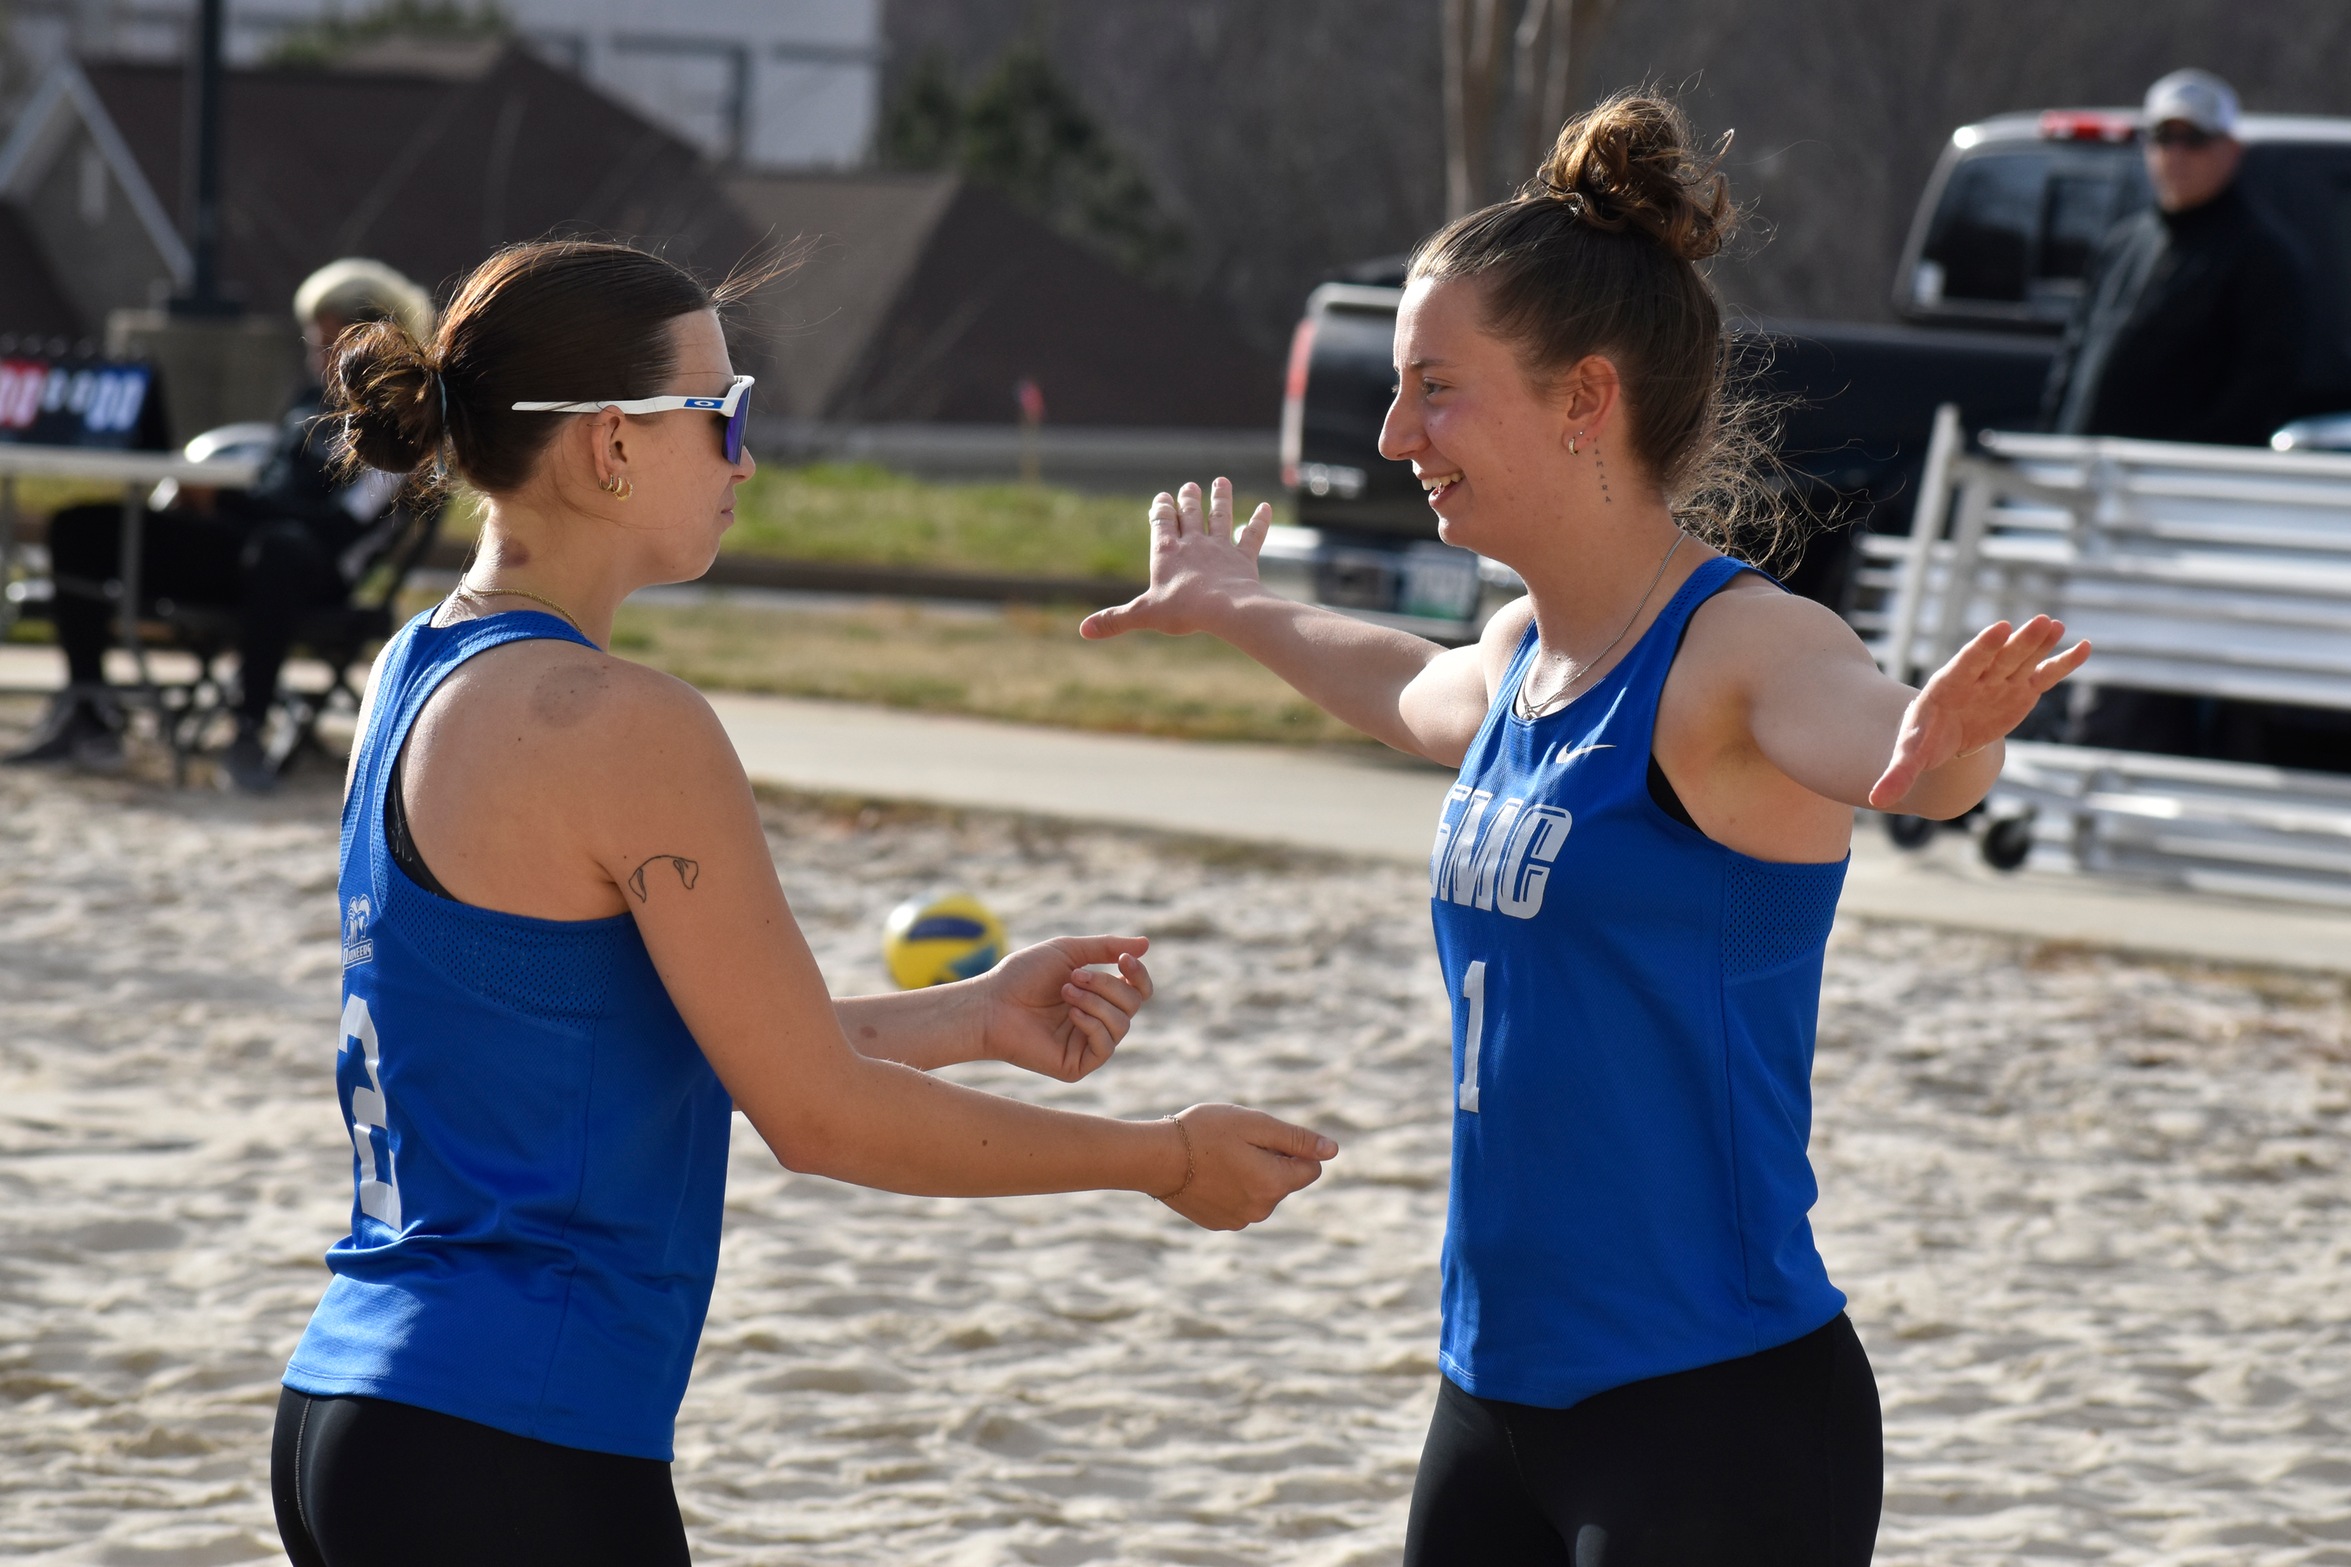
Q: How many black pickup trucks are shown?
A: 1